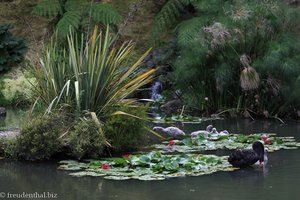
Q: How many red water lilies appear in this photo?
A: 5